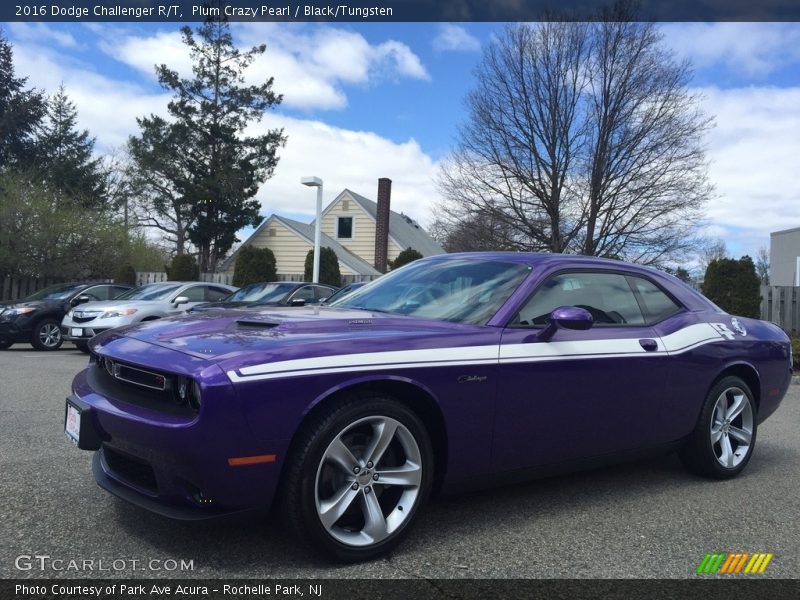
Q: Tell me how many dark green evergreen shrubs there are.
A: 6